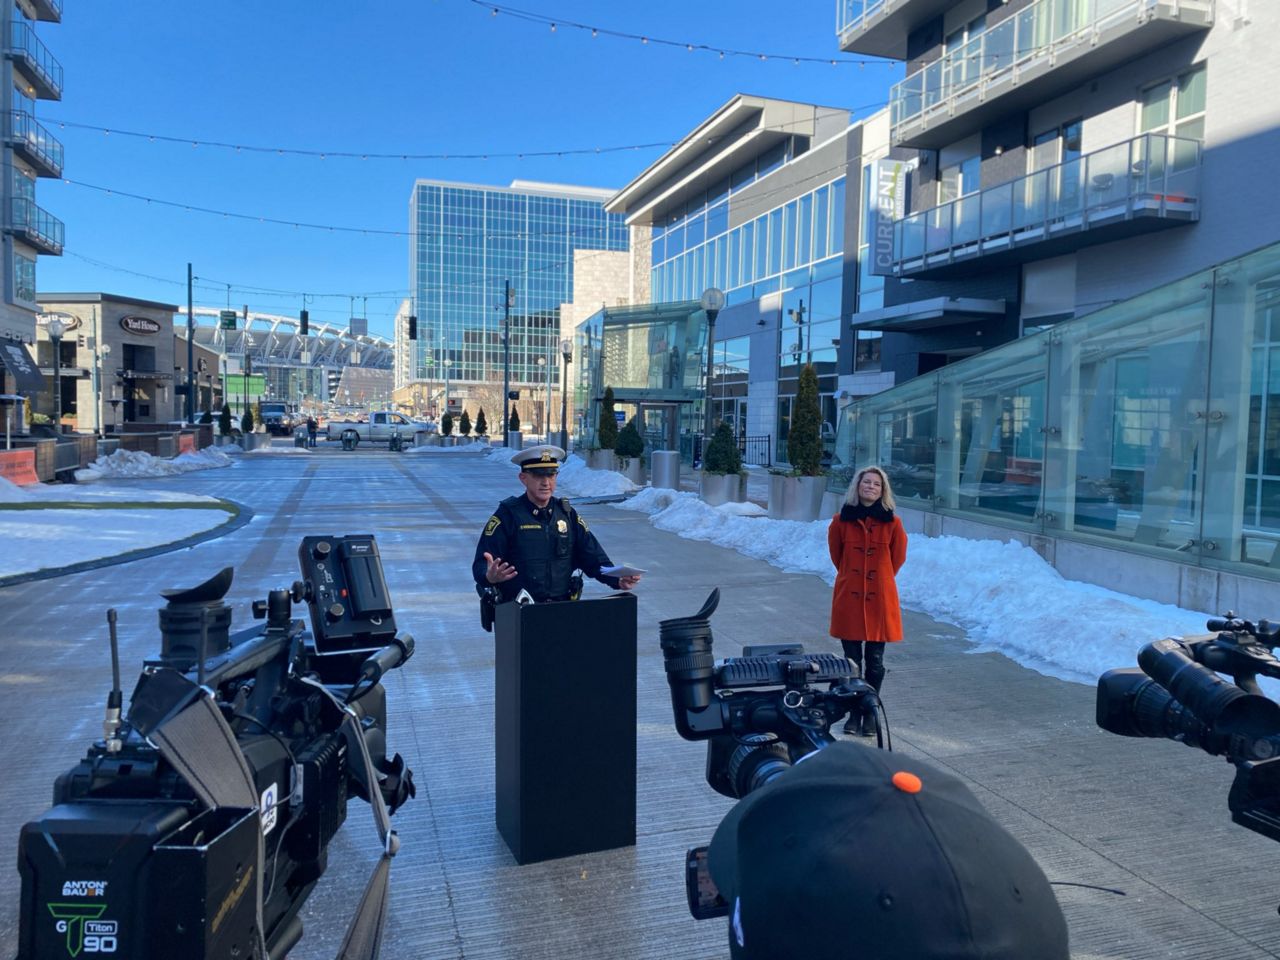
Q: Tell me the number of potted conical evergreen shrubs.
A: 11